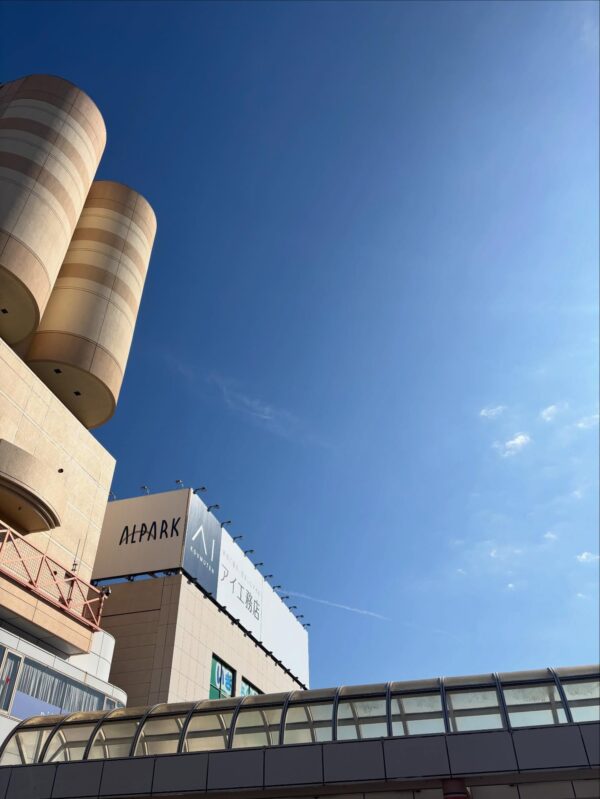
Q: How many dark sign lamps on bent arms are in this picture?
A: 15